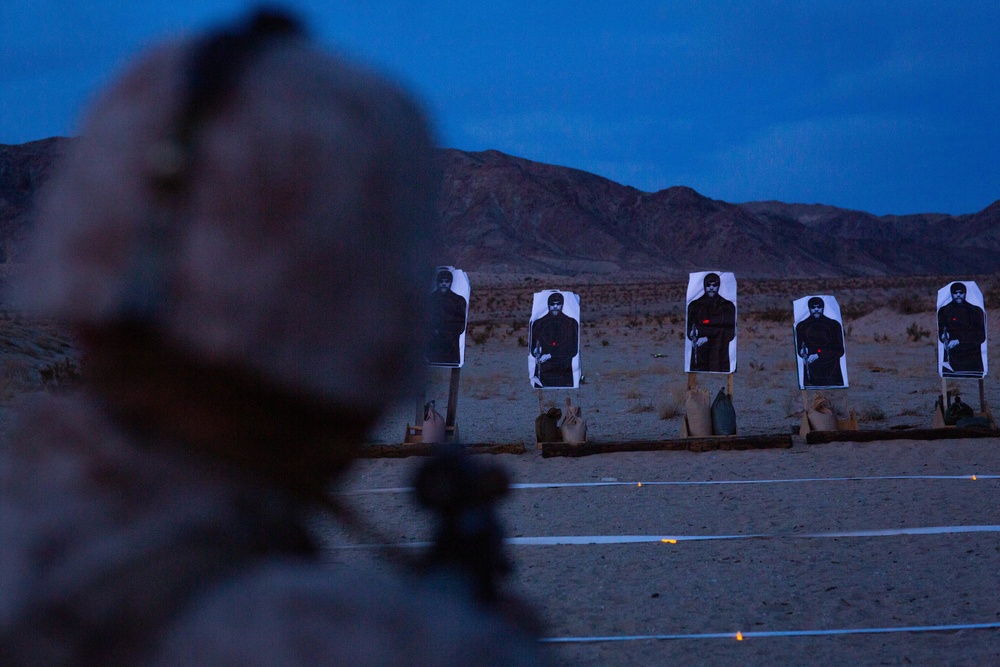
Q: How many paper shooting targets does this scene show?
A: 5